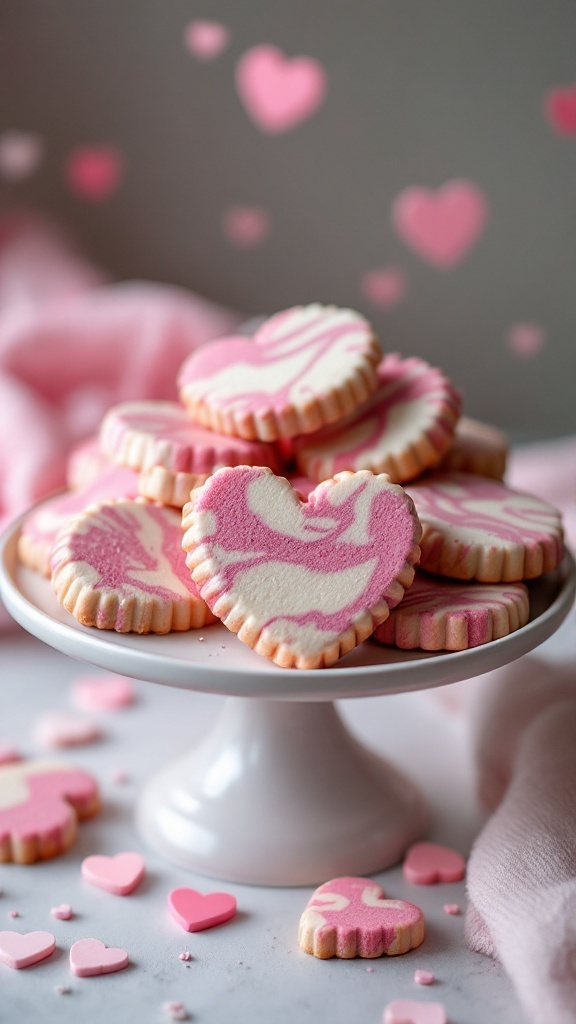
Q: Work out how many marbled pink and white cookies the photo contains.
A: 13